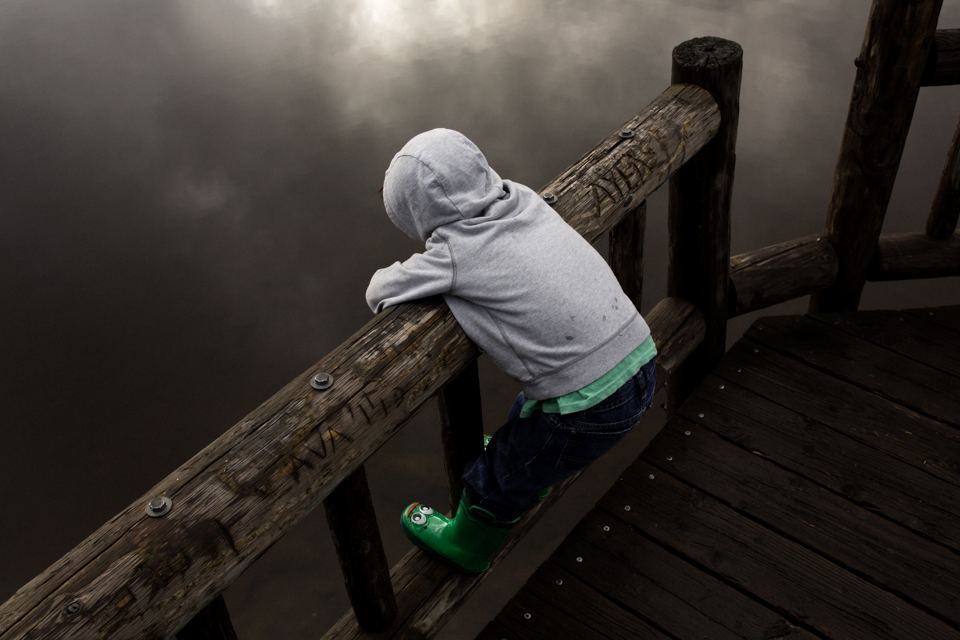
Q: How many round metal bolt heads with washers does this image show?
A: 4